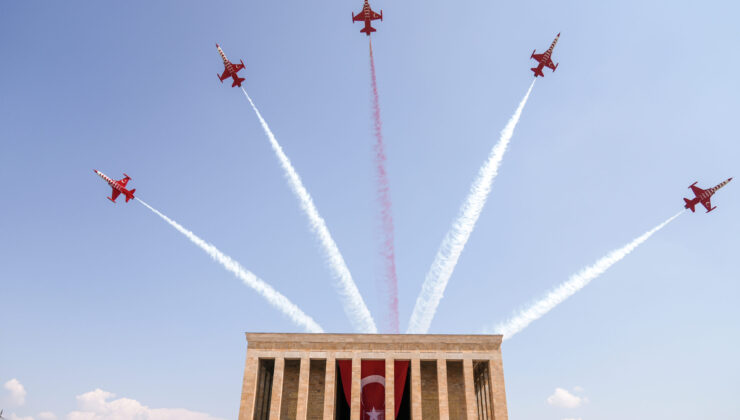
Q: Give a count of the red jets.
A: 5